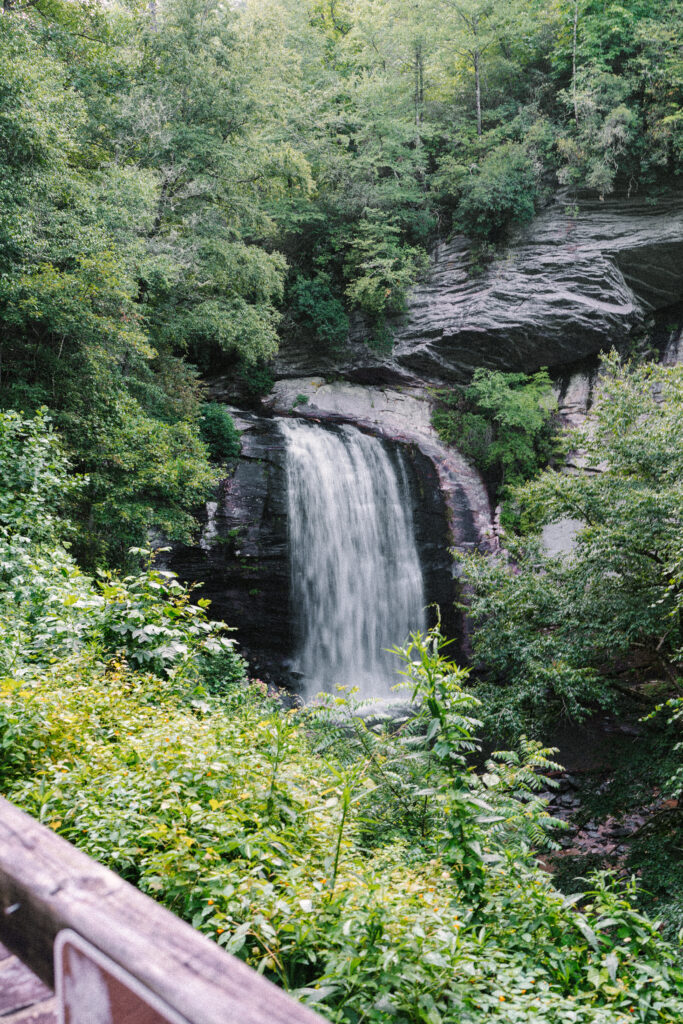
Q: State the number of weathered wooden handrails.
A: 1